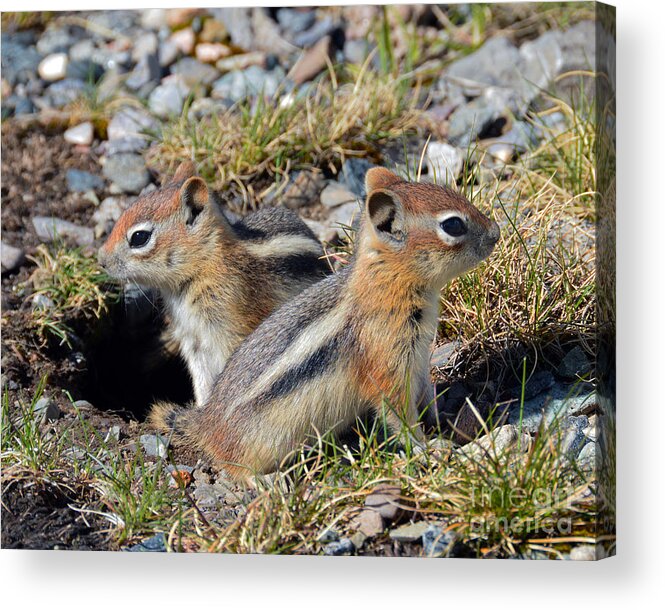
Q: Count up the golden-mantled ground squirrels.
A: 2